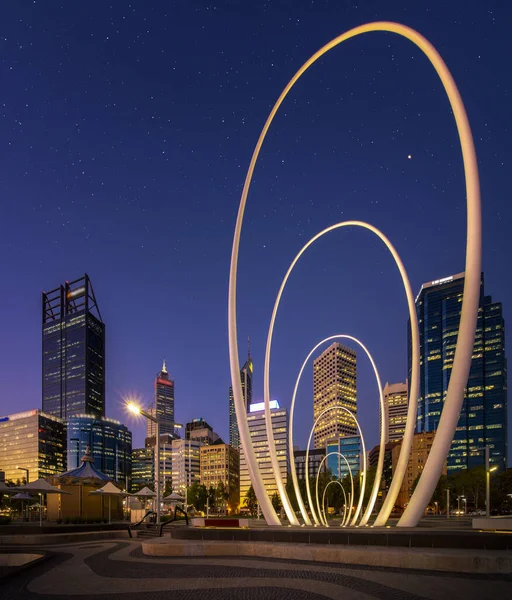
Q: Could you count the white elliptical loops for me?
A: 6